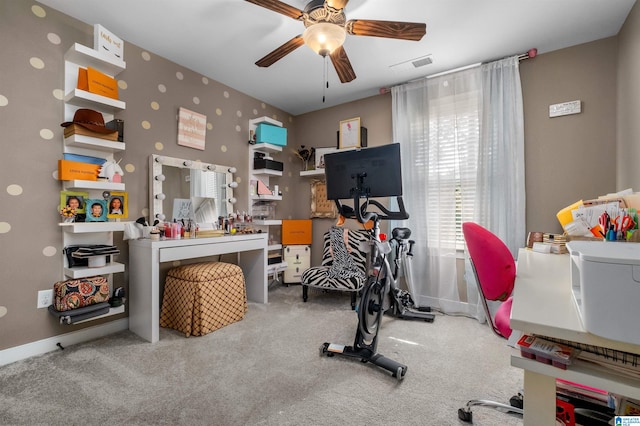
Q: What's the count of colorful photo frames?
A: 3